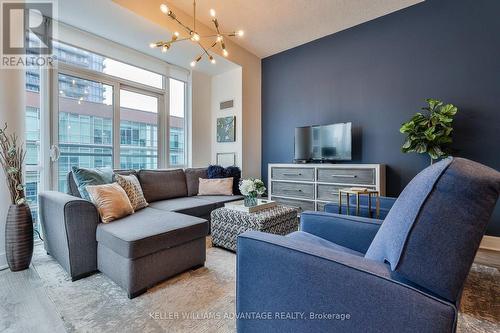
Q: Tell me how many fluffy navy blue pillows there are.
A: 2